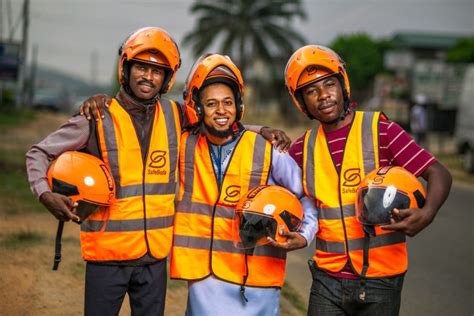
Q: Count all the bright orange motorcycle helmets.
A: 6